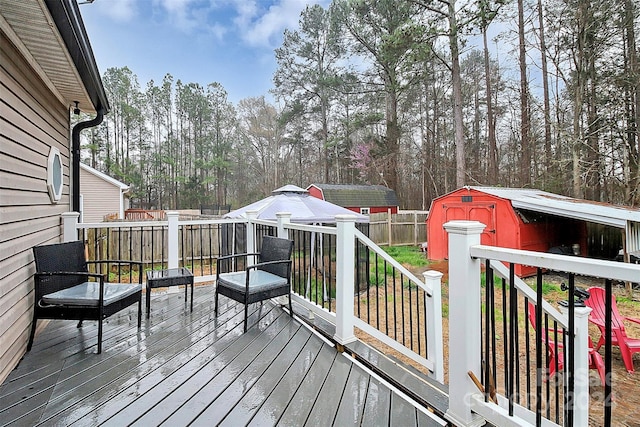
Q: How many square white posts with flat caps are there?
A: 8